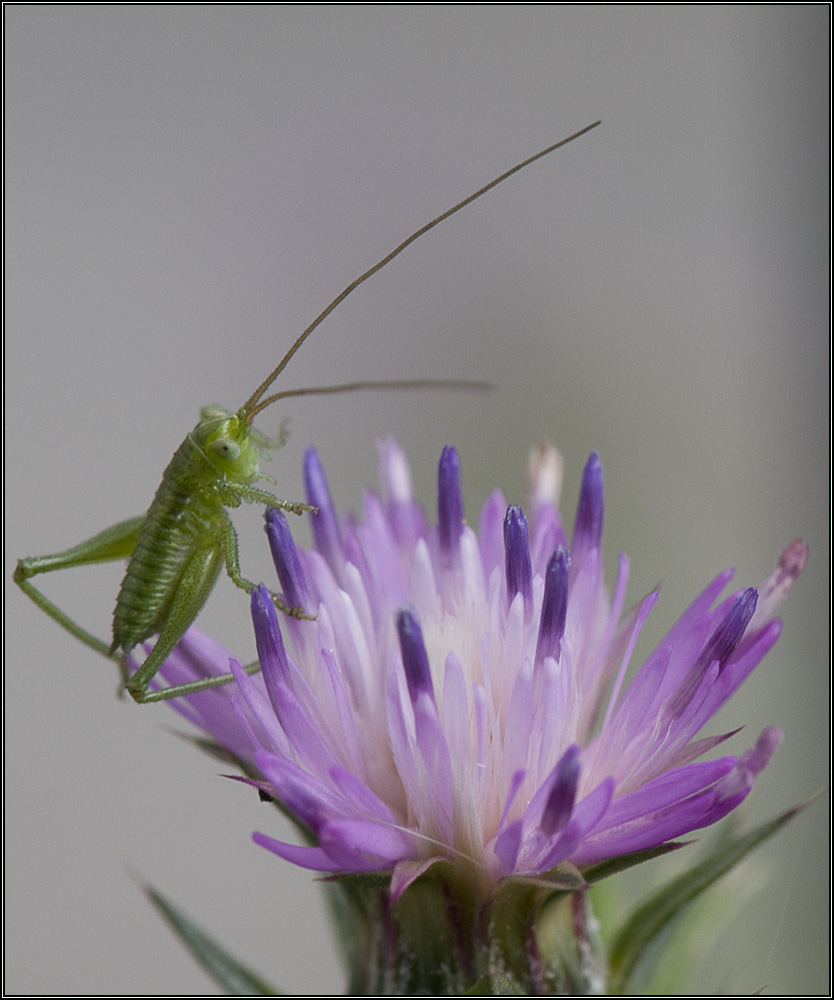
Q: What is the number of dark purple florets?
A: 10